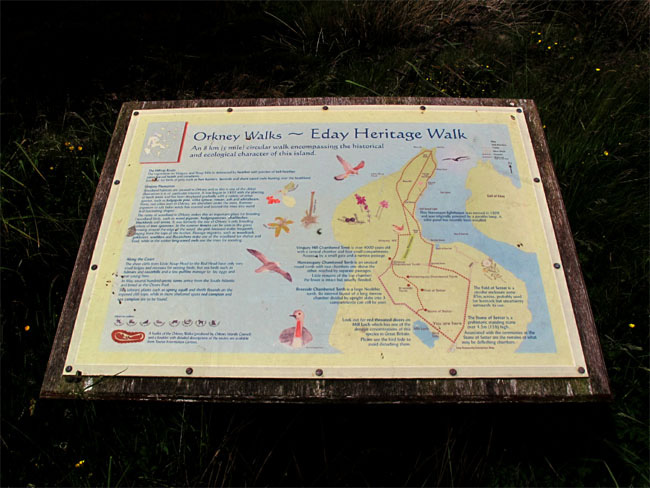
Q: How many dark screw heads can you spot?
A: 14